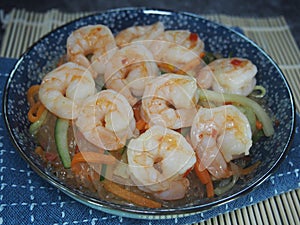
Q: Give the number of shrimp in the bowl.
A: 10